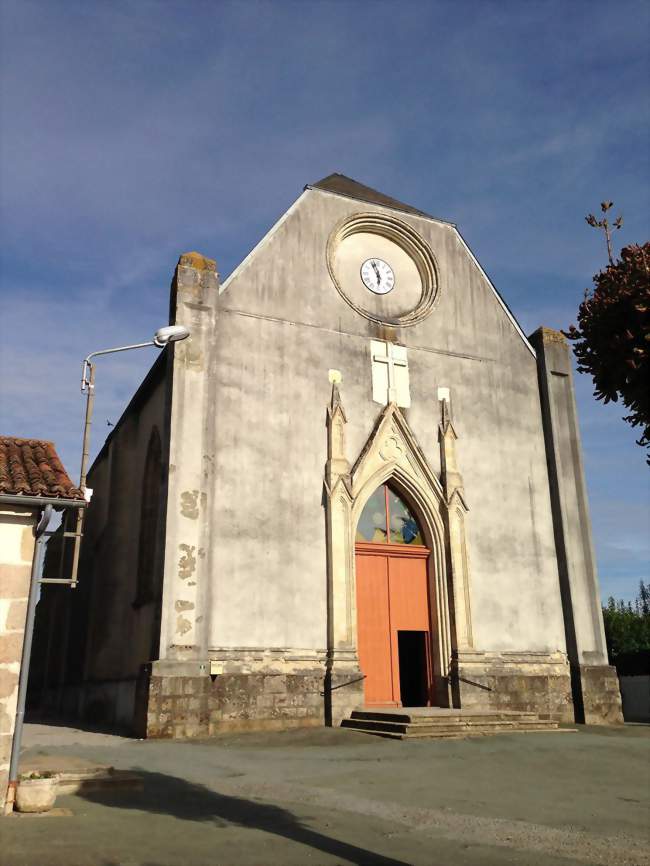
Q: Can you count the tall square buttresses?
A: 2